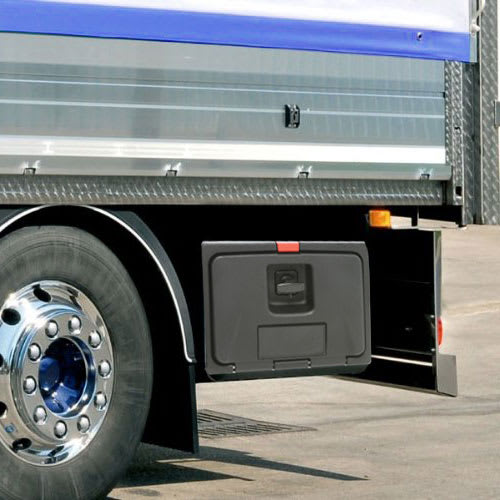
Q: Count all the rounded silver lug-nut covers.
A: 10